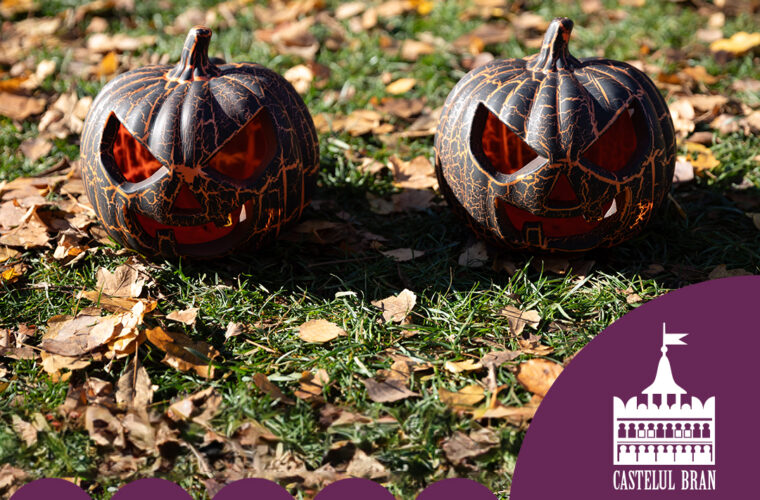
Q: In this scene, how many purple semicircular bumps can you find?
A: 5